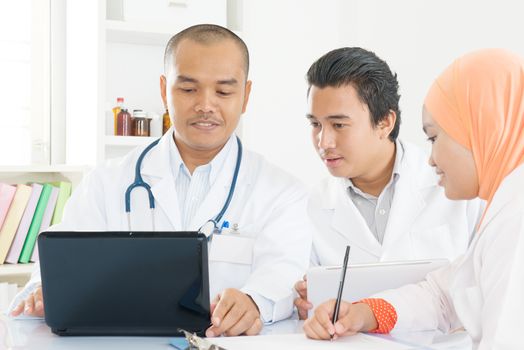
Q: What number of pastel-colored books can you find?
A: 6